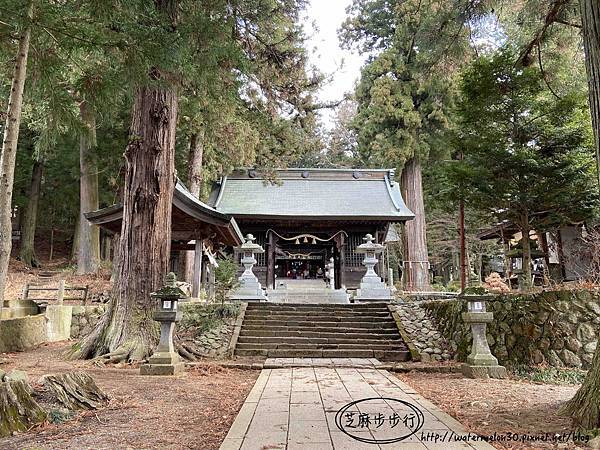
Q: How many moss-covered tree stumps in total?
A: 2